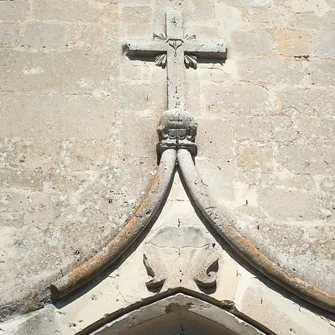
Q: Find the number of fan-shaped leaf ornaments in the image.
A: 4